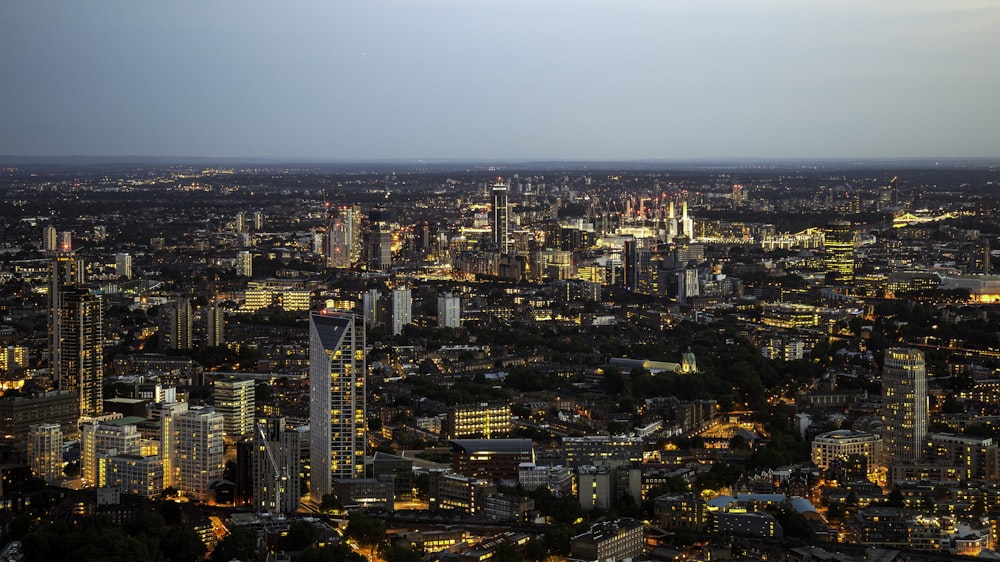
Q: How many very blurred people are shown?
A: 0